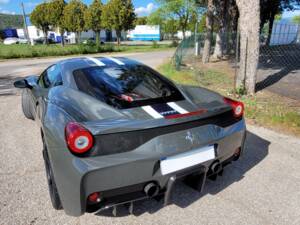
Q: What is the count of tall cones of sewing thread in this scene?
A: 0